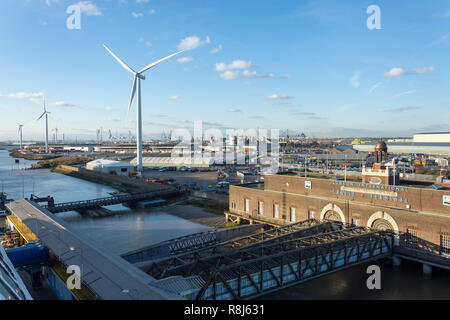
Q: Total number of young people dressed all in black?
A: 0